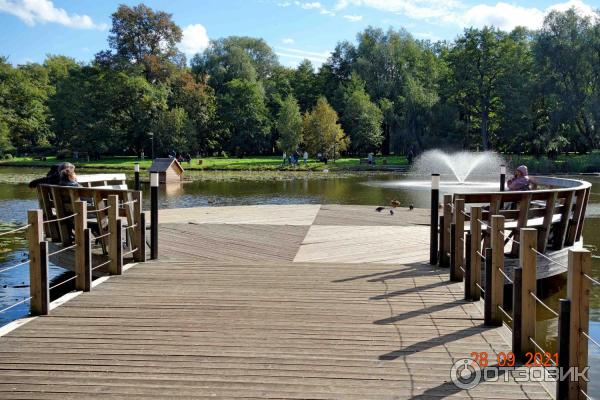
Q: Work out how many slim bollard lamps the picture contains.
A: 4